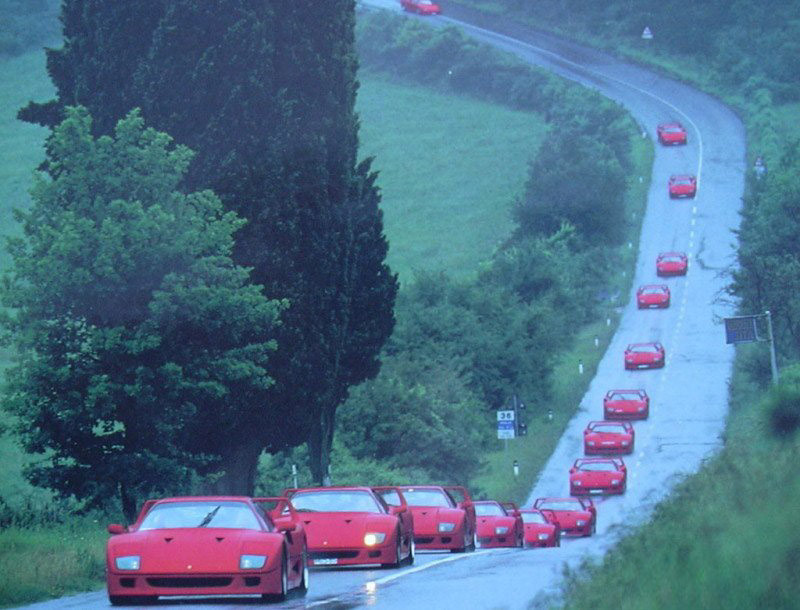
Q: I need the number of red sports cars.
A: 15